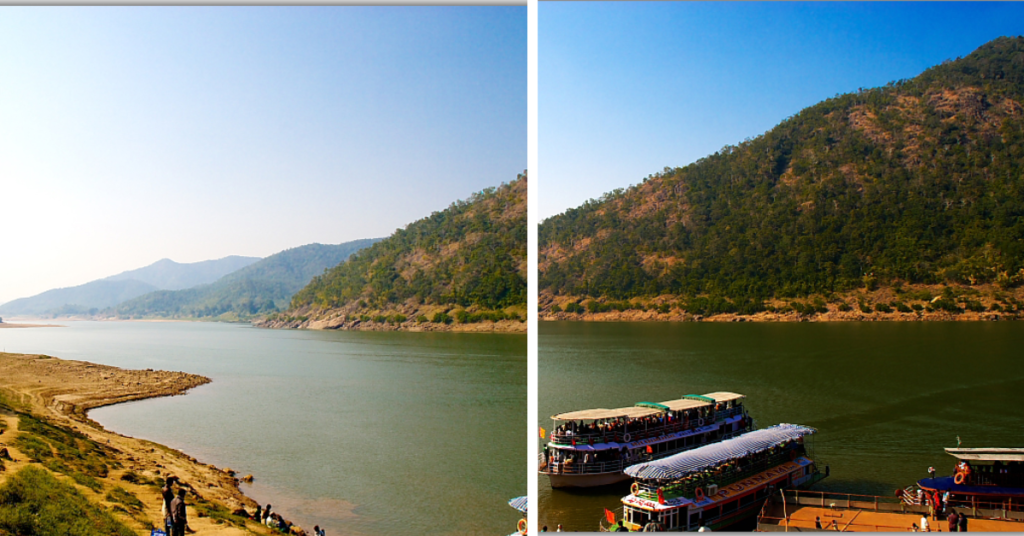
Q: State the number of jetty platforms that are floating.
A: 1